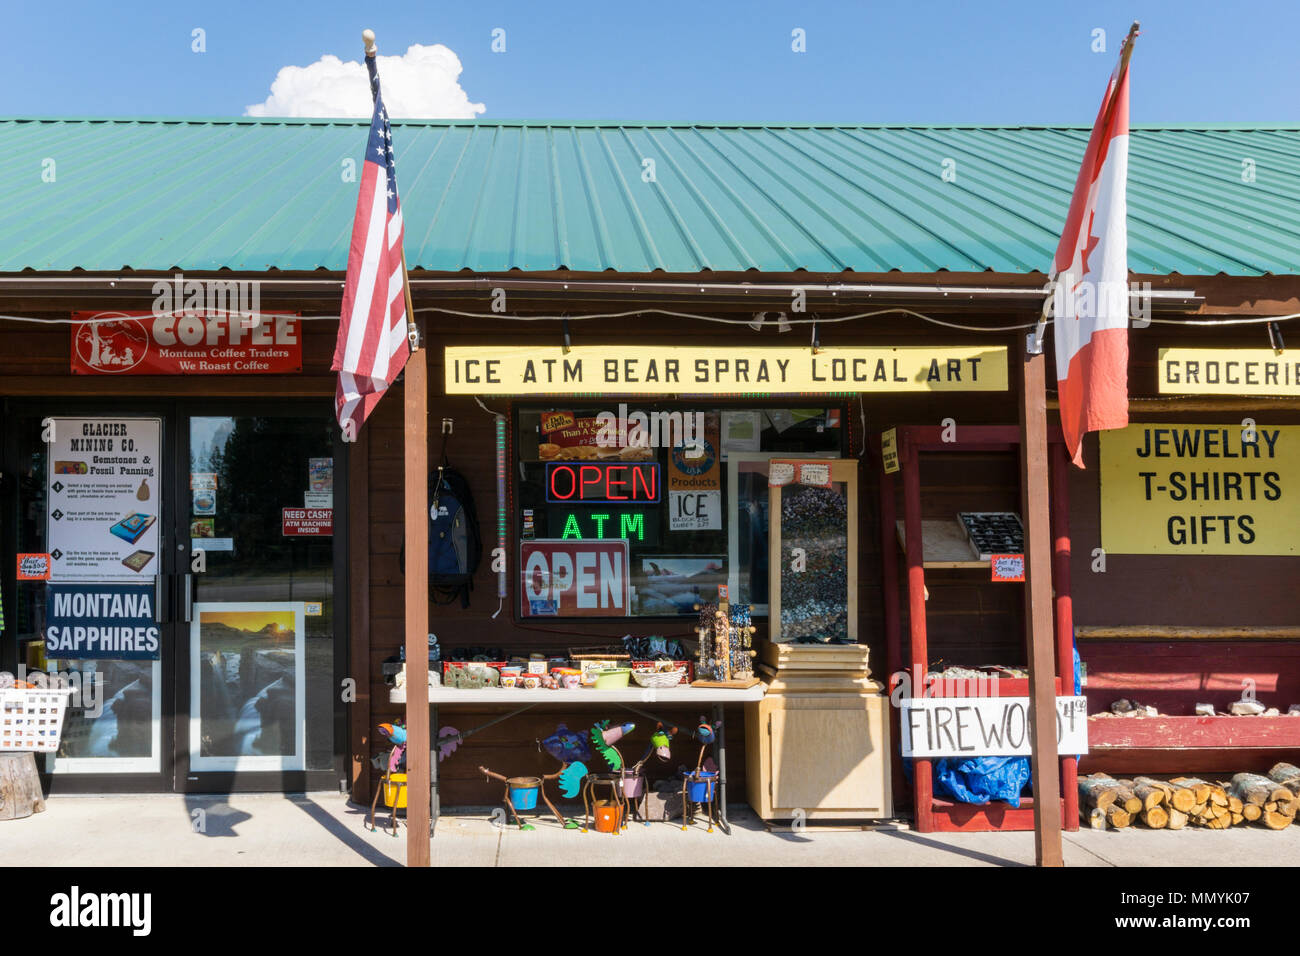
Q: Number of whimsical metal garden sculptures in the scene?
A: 5